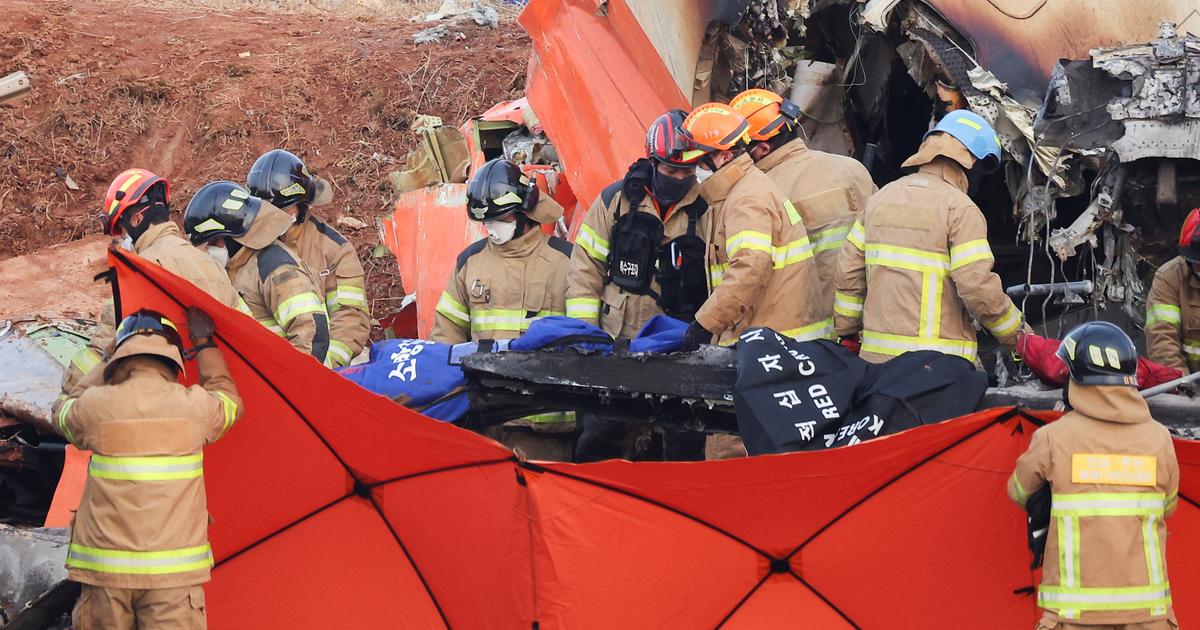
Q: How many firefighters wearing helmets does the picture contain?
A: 11